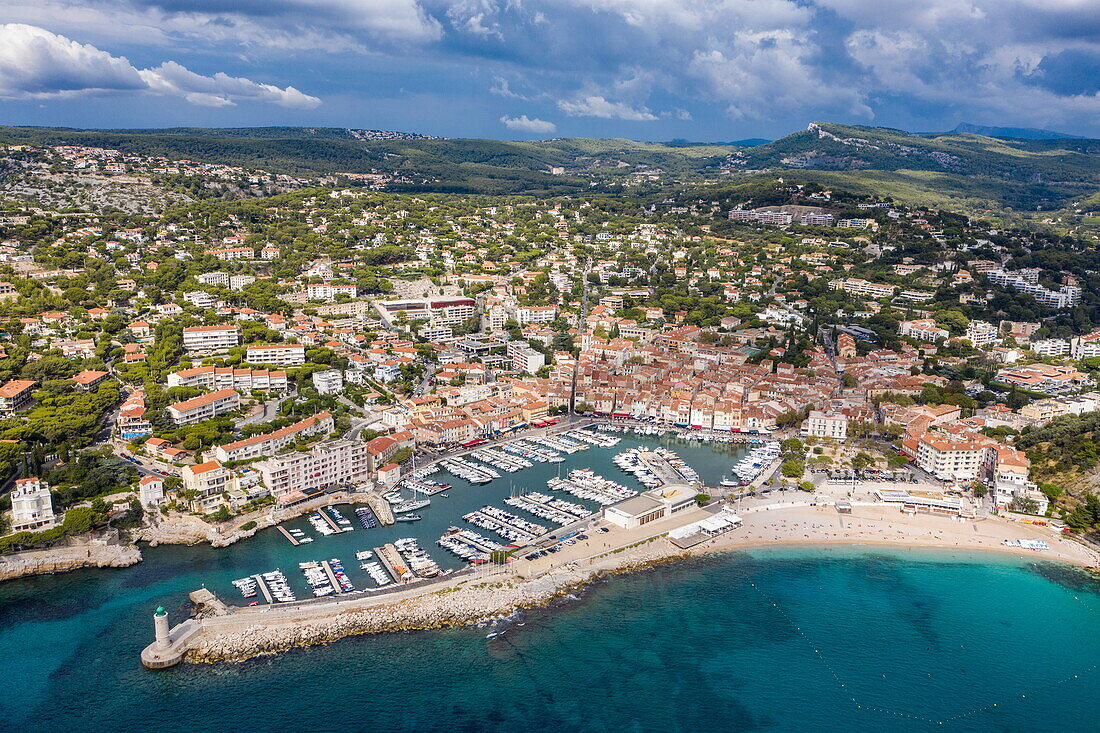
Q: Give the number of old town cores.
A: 1